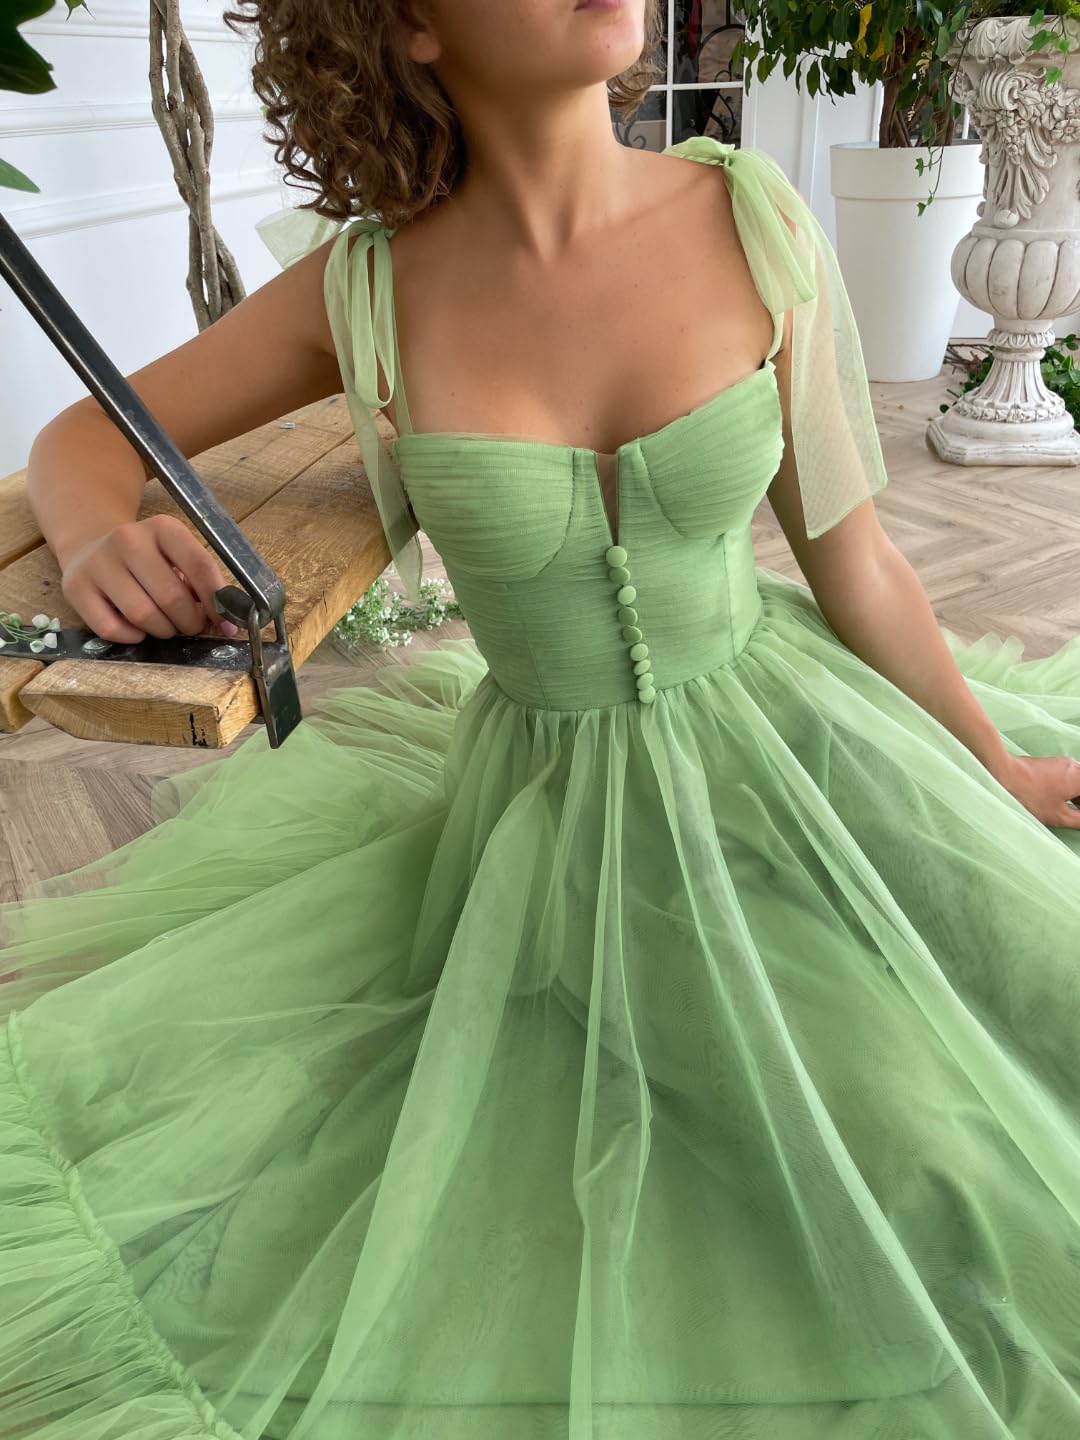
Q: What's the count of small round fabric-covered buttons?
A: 9